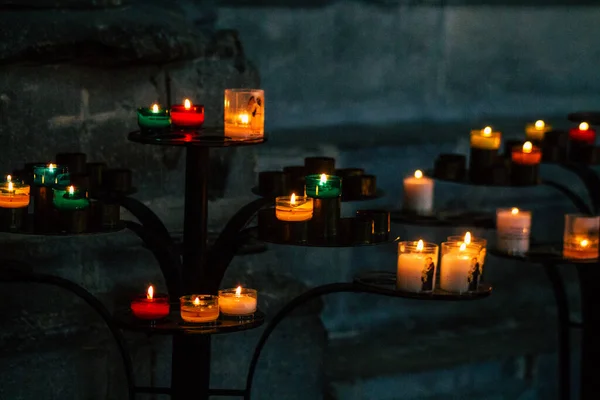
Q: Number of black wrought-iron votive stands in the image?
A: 2